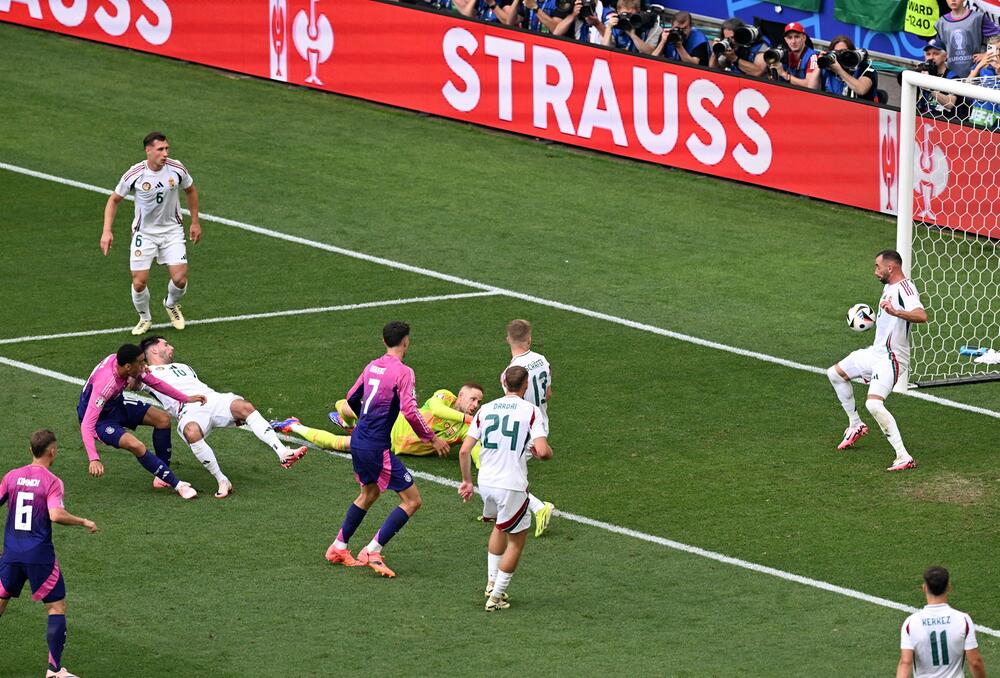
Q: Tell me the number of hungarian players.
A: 7